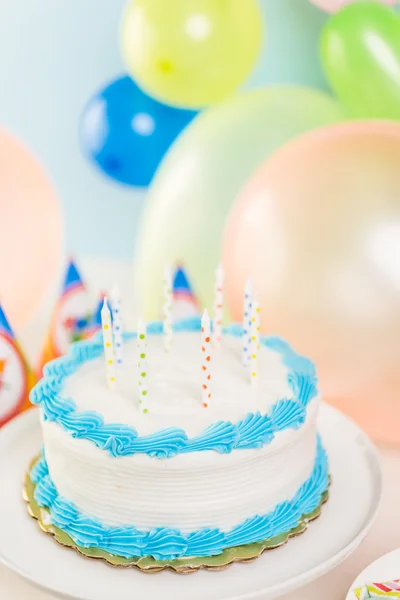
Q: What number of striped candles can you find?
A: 0